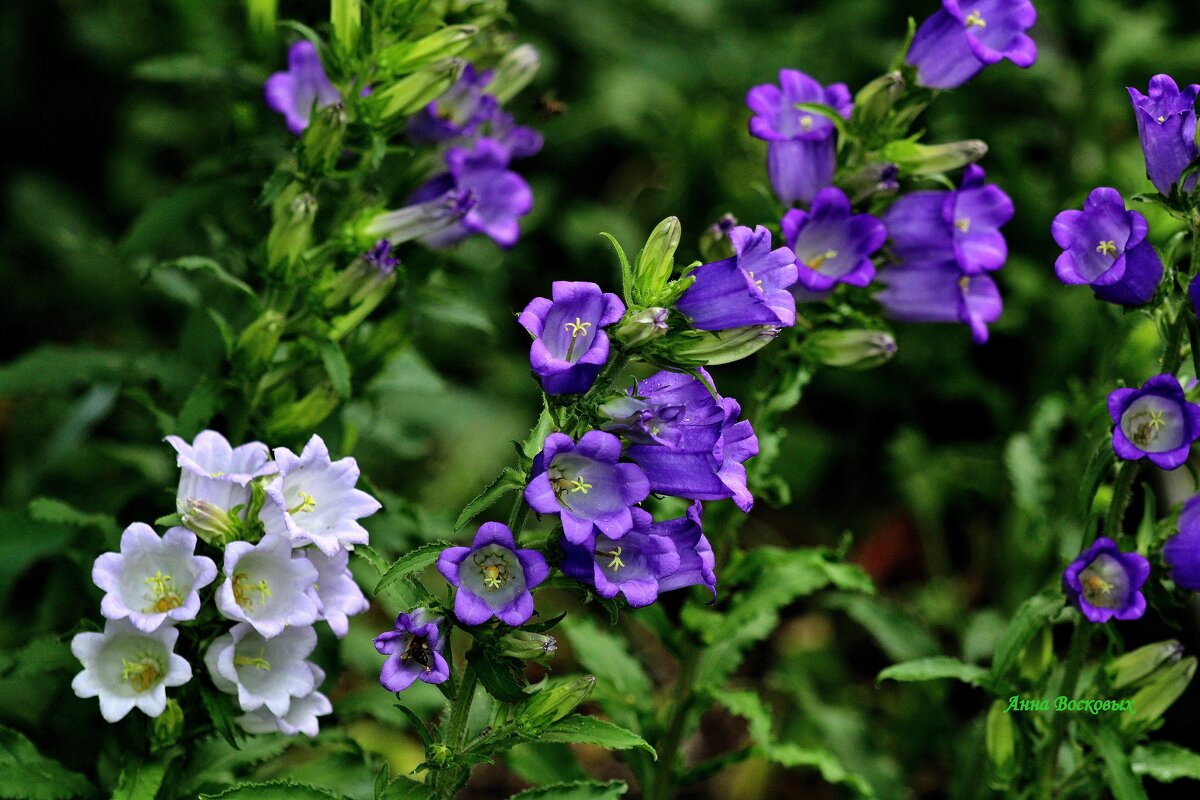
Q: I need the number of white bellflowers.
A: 8